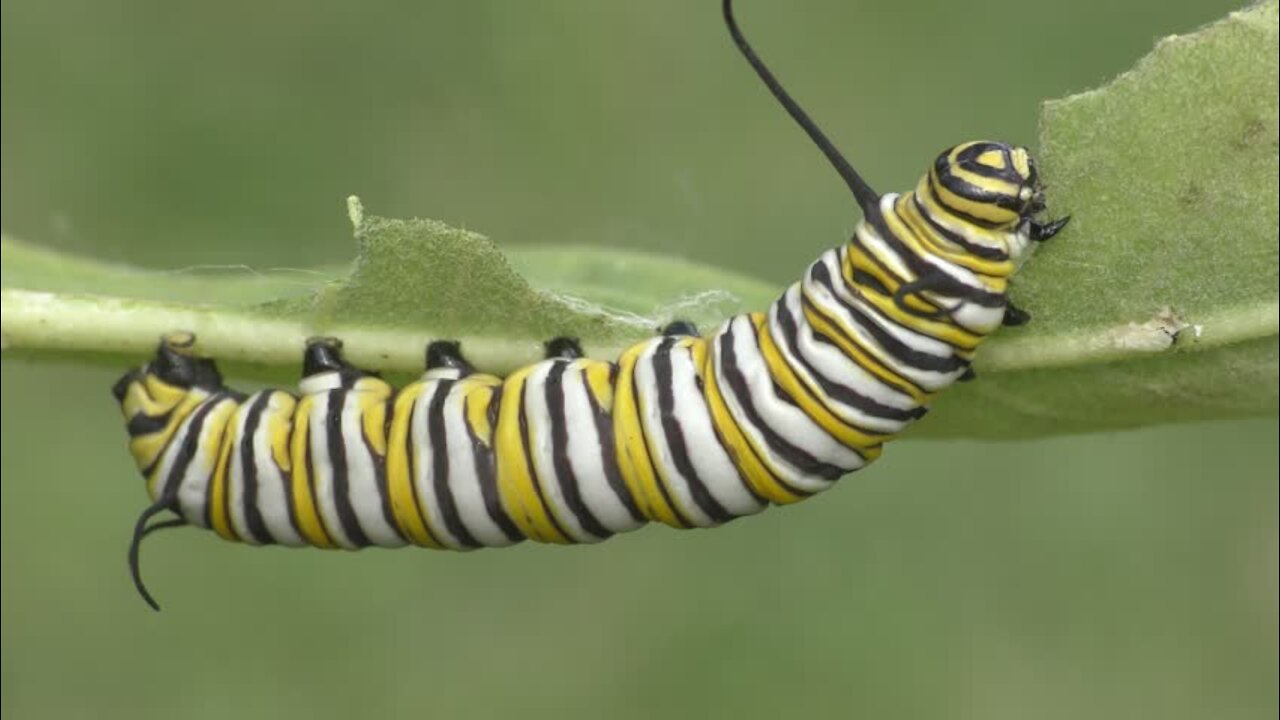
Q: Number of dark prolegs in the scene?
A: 5